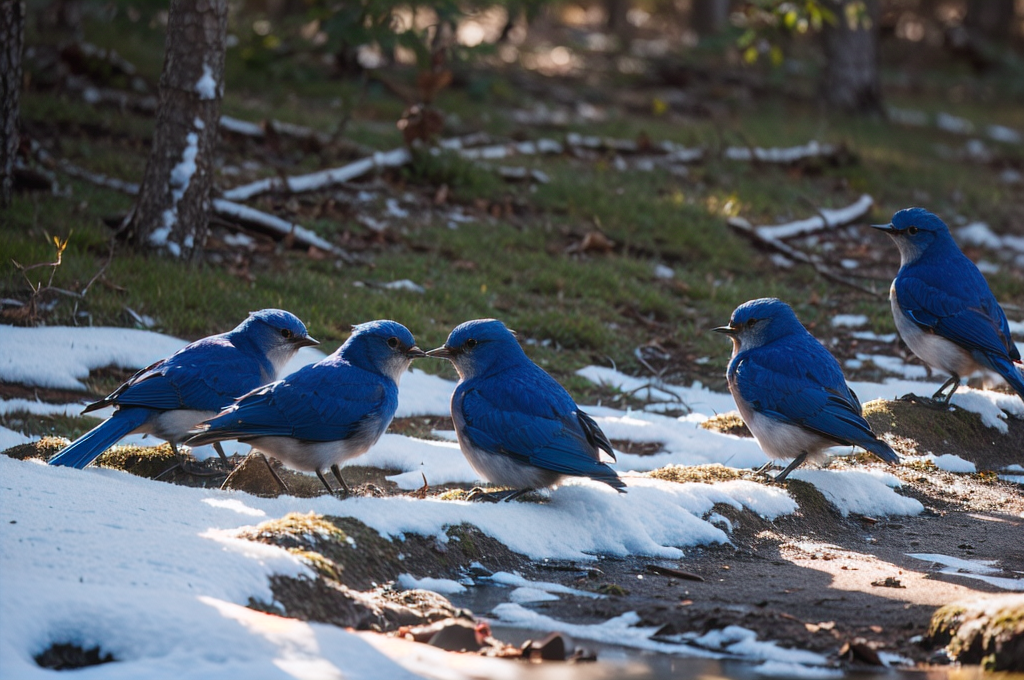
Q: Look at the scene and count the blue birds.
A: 5